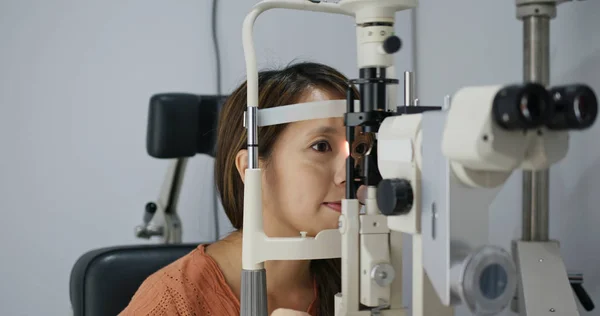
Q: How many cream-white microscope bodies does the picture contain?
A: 1